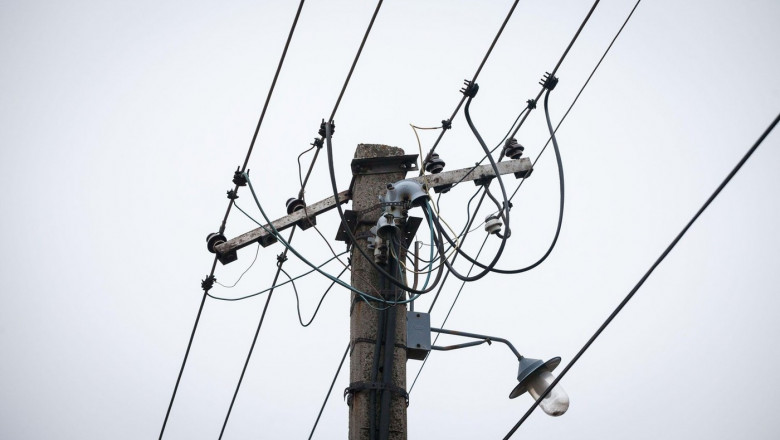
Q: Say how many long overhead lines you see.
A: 6